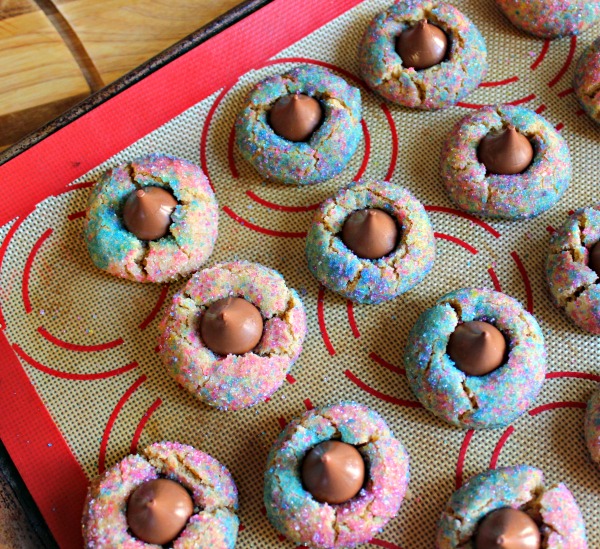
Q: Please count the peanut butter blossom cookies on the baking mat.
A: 14